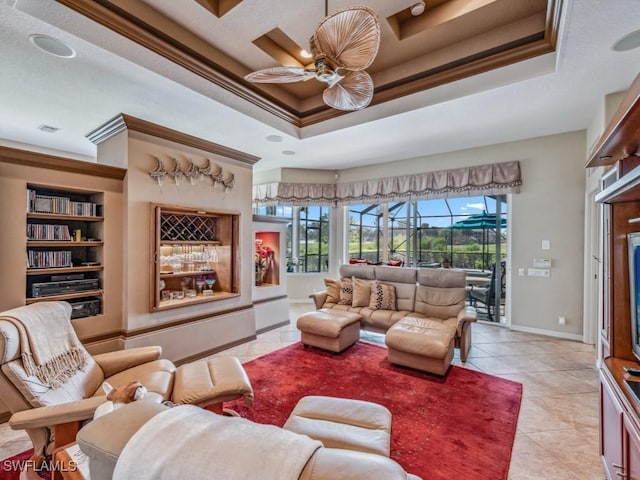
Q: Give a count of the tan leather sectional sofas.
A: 1